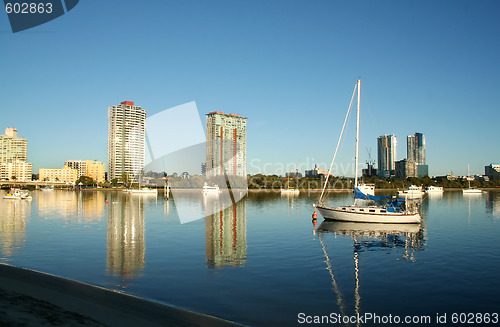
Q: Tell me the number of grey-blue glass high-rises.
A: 2